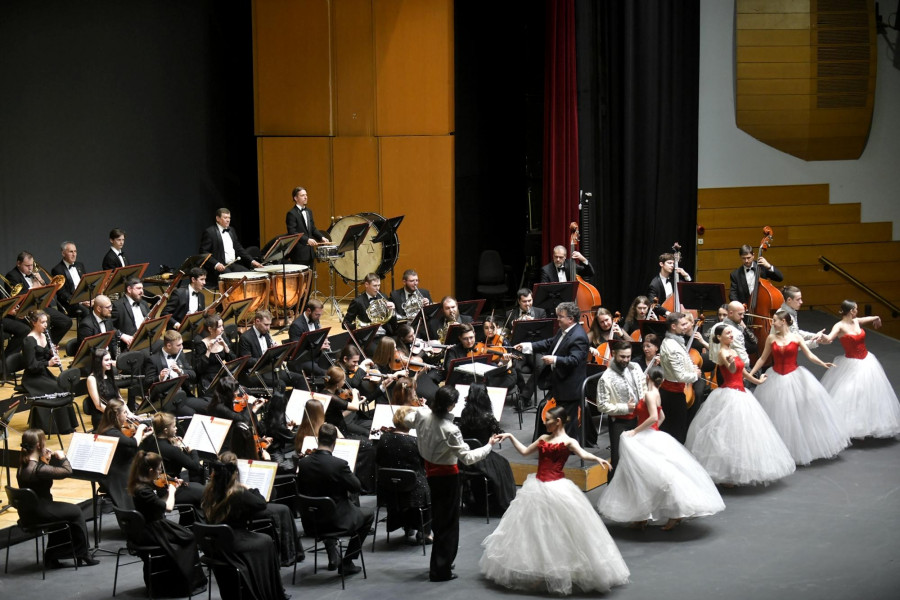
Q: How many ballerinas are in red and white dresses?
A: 5